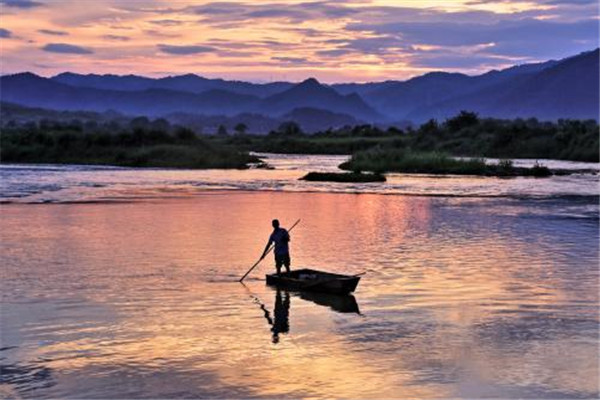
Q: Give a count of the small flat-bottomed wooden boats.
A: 1